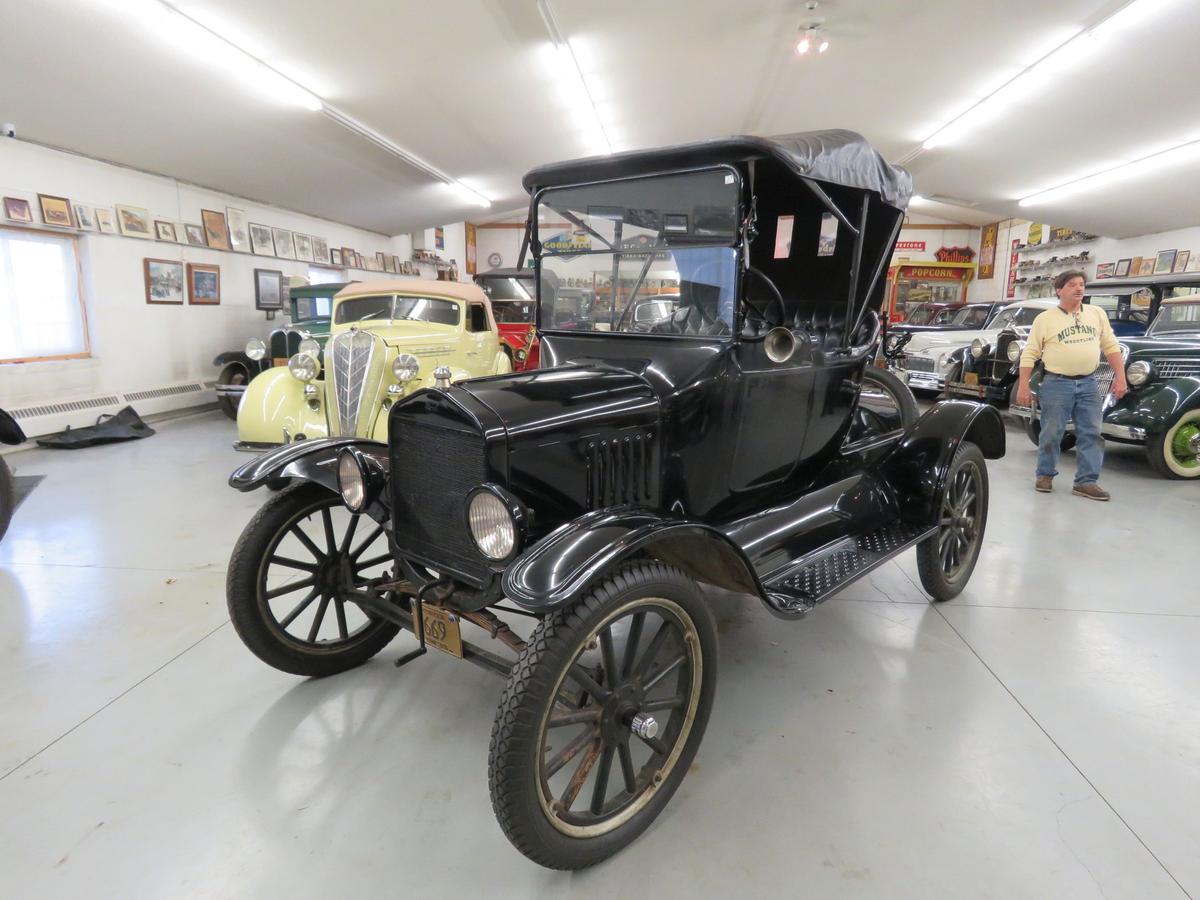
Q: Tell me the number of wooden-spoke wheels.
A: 3